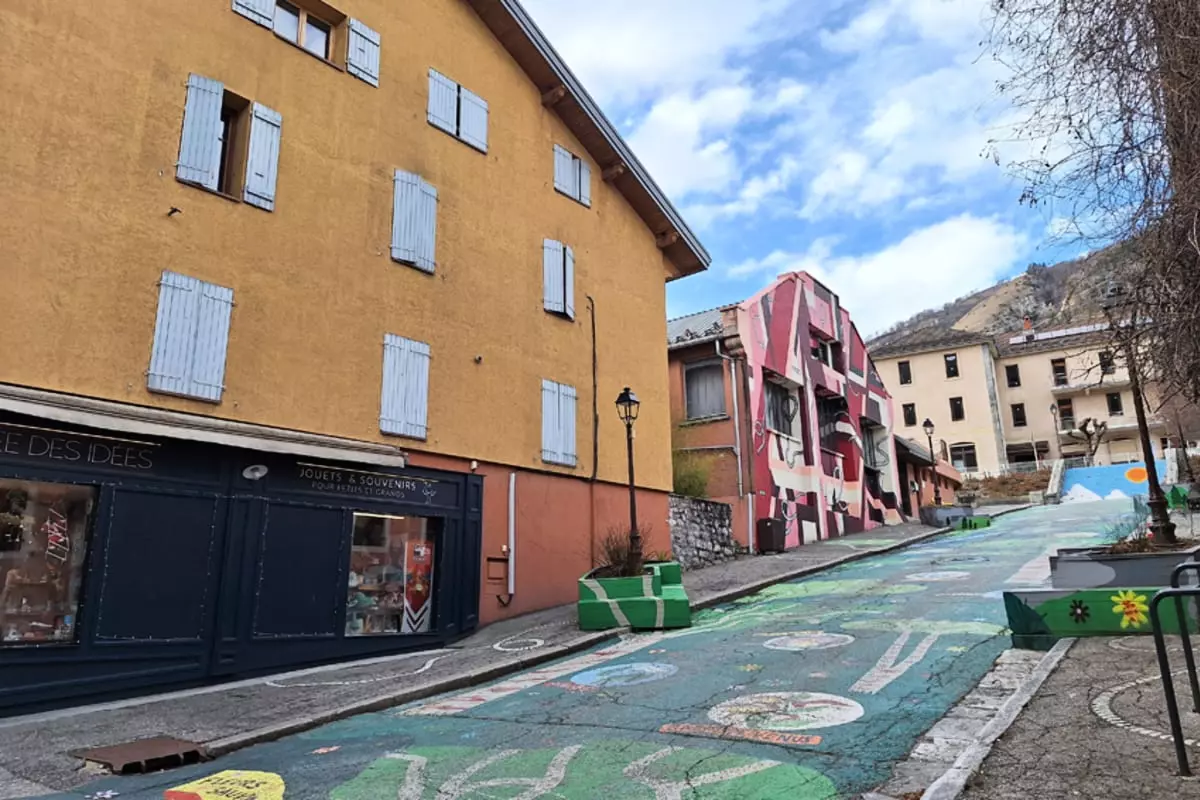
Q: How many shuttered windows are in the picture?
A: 9